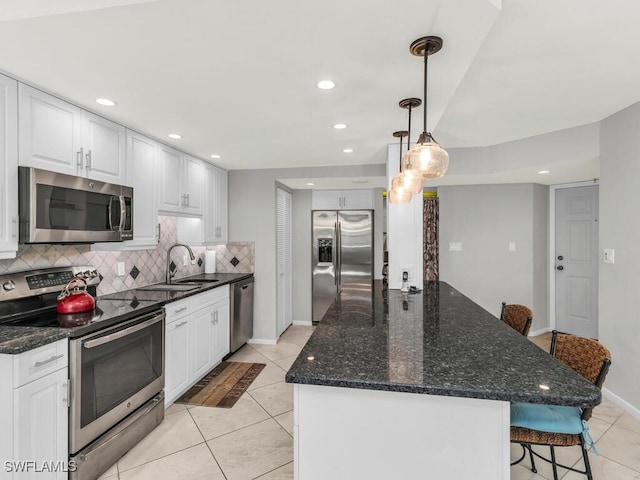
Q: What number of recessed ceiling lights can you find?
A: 8